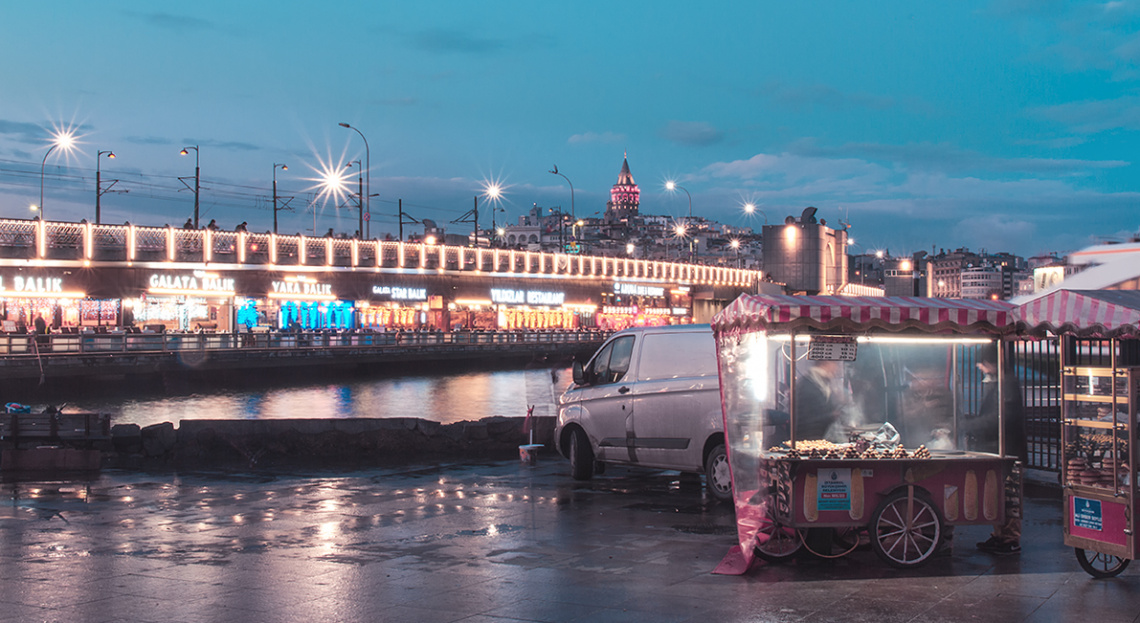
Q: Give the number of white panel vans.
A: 1